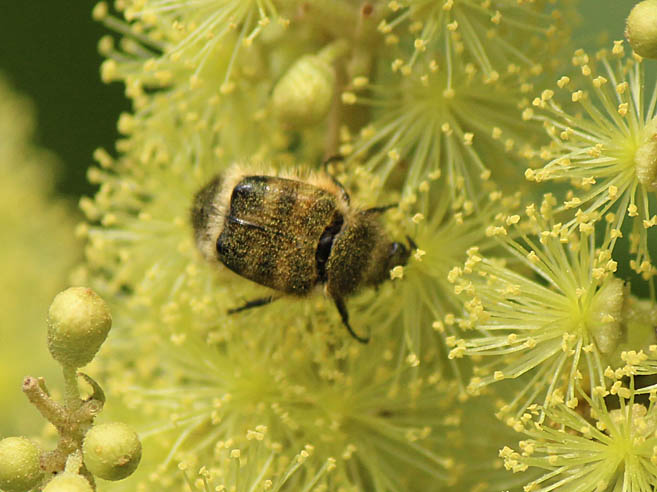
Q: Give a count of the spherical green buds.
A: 6